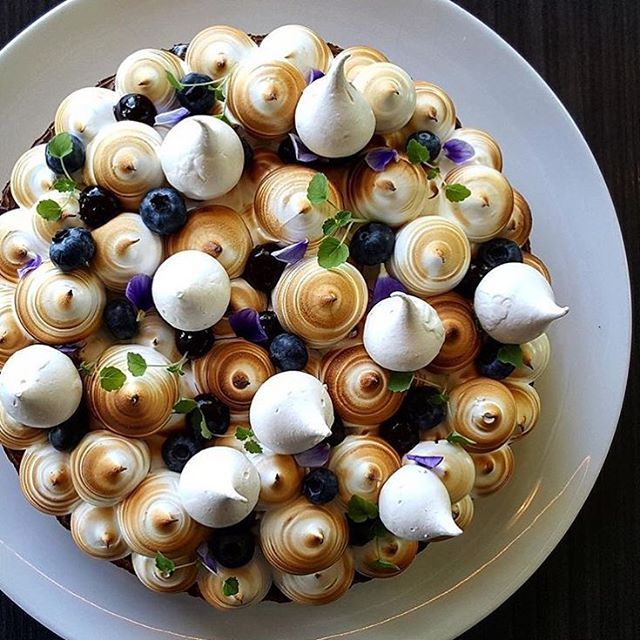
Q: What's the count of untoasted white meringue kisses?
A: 9